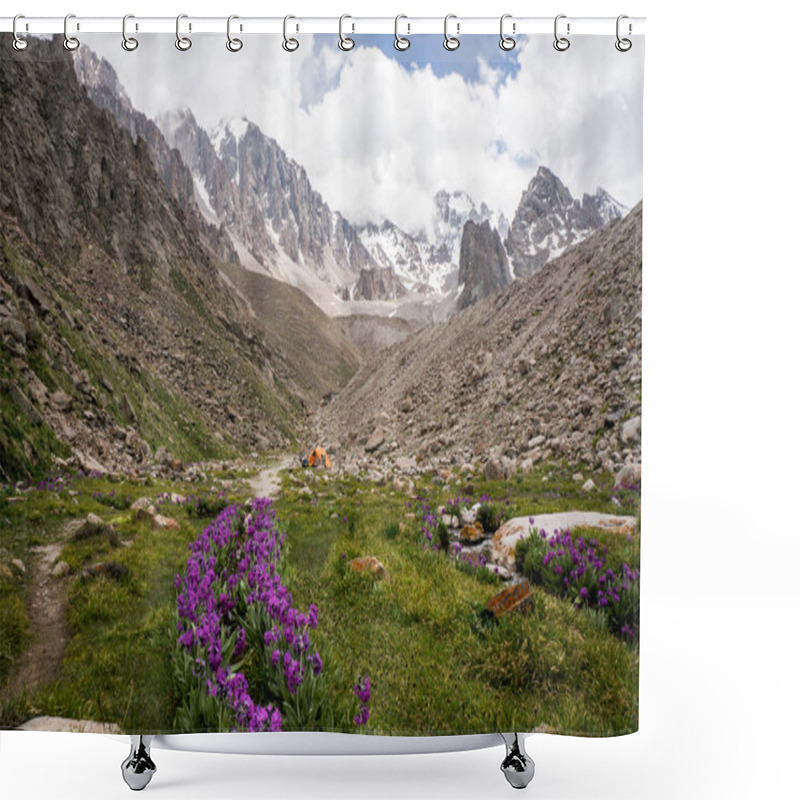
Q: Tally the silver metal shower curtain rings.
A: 12